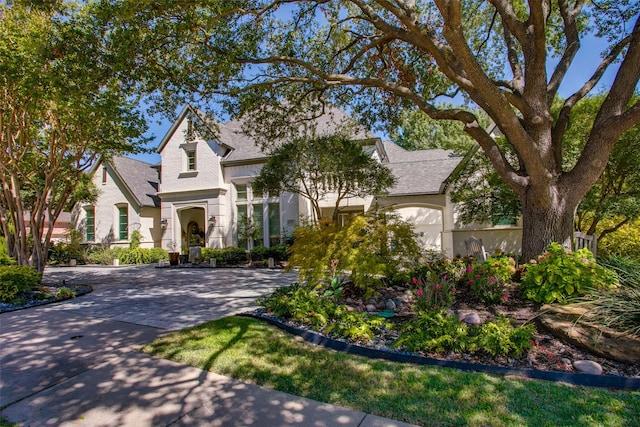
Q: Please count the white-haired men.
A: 0